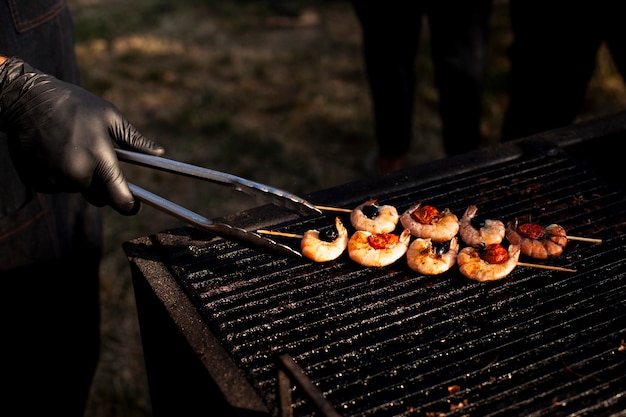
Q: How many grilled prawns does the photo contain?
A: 8